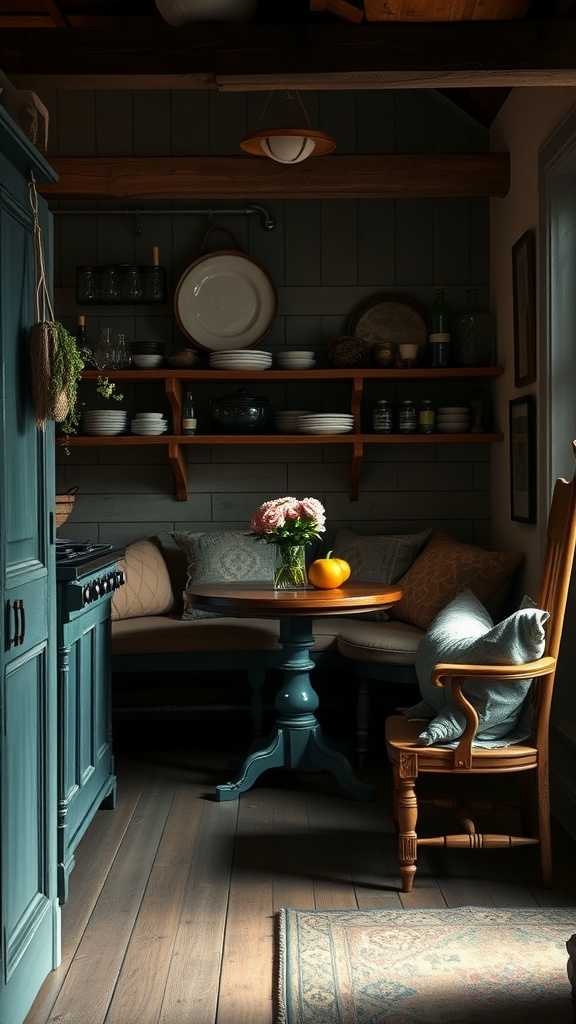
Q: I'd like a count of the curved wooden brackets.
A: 4